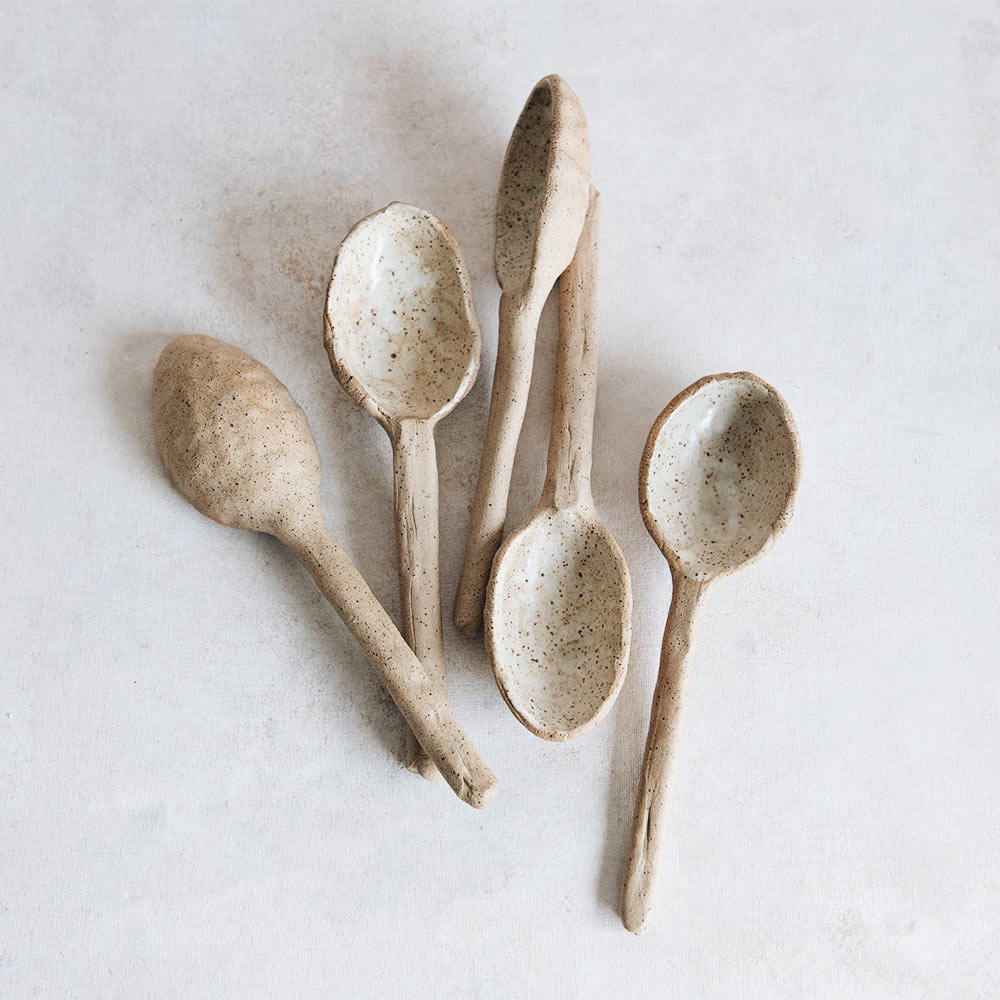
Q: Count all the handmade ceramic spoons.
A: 5